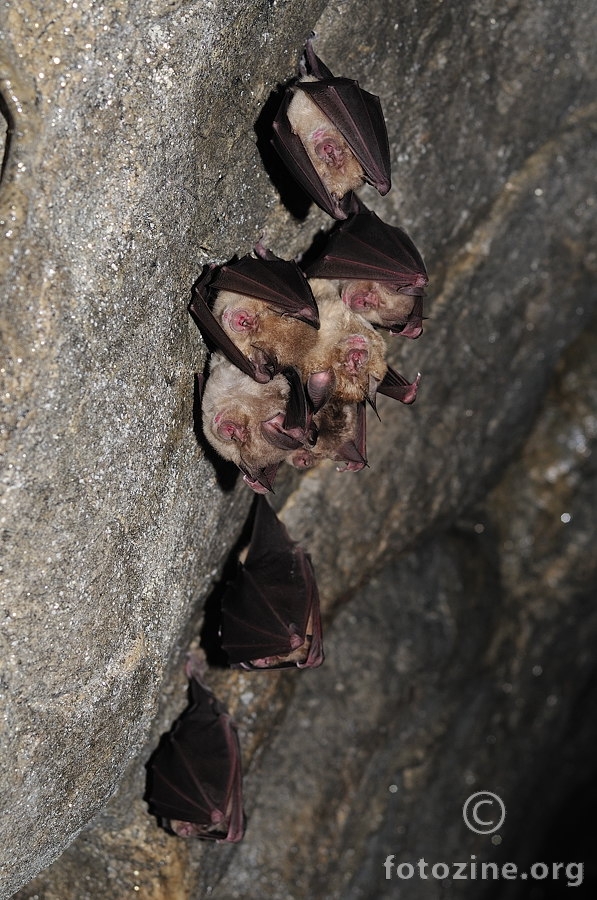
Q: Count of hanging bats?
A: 8